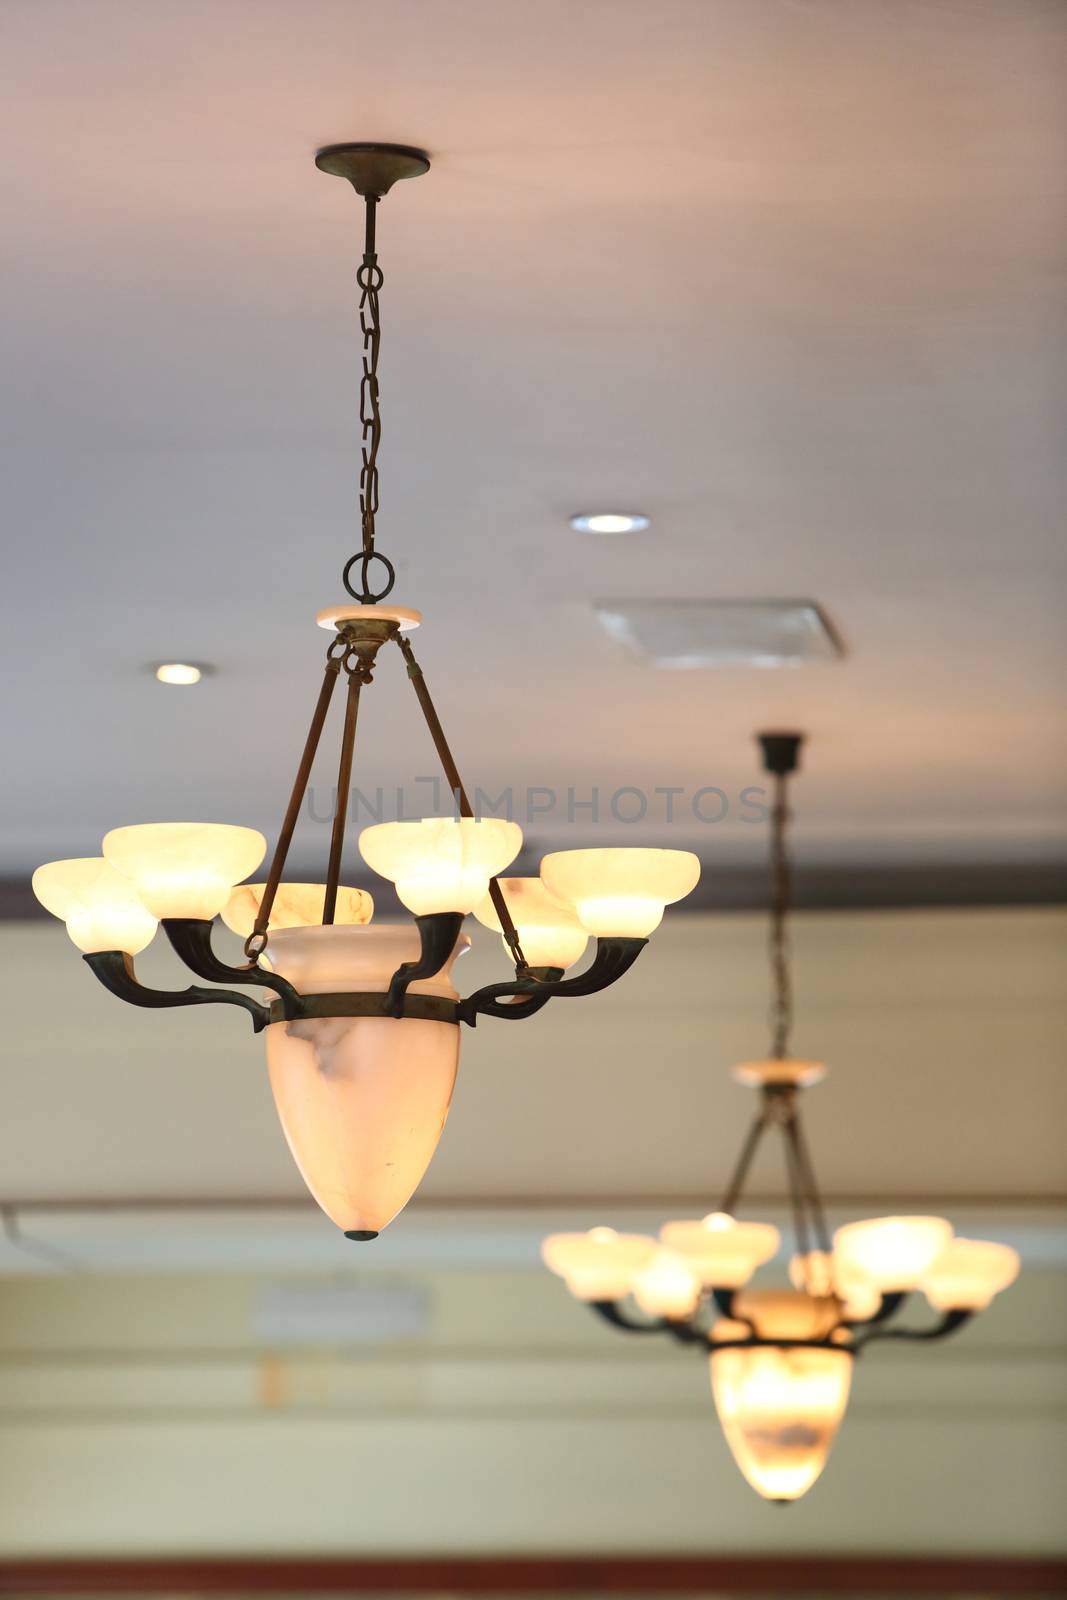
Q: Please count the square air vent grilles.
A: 1